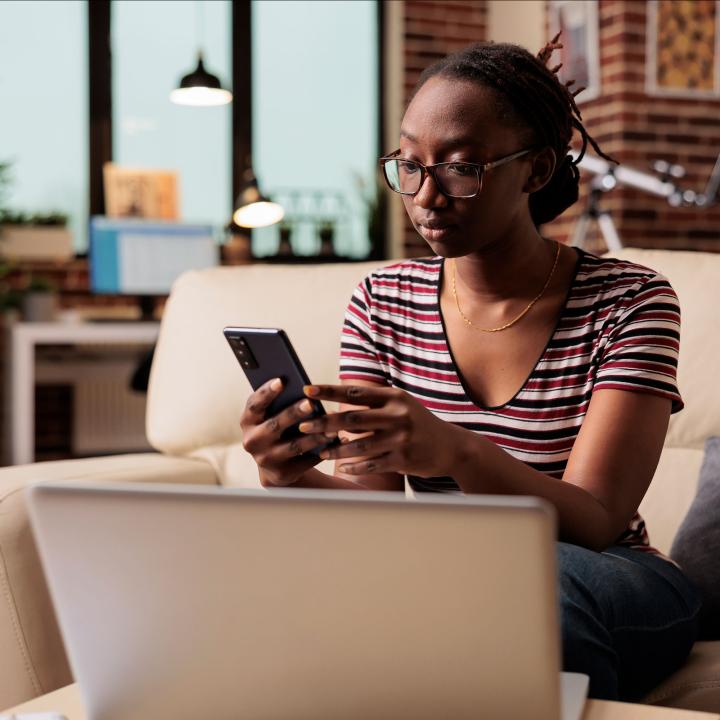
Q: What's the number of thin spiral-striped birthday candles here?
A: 0